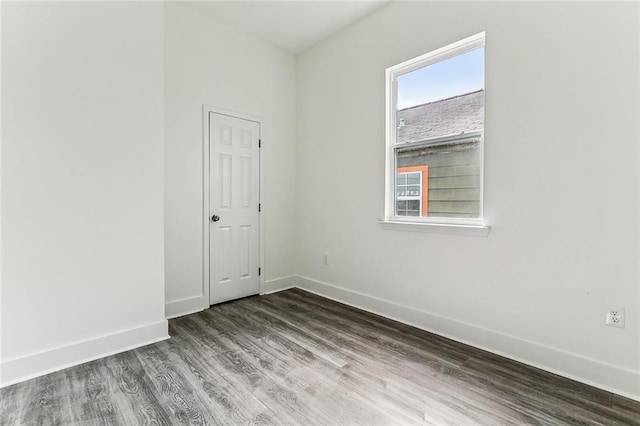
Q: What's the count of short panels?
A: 2